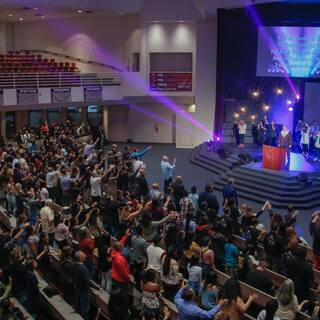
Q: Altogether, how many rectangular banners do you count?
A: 4